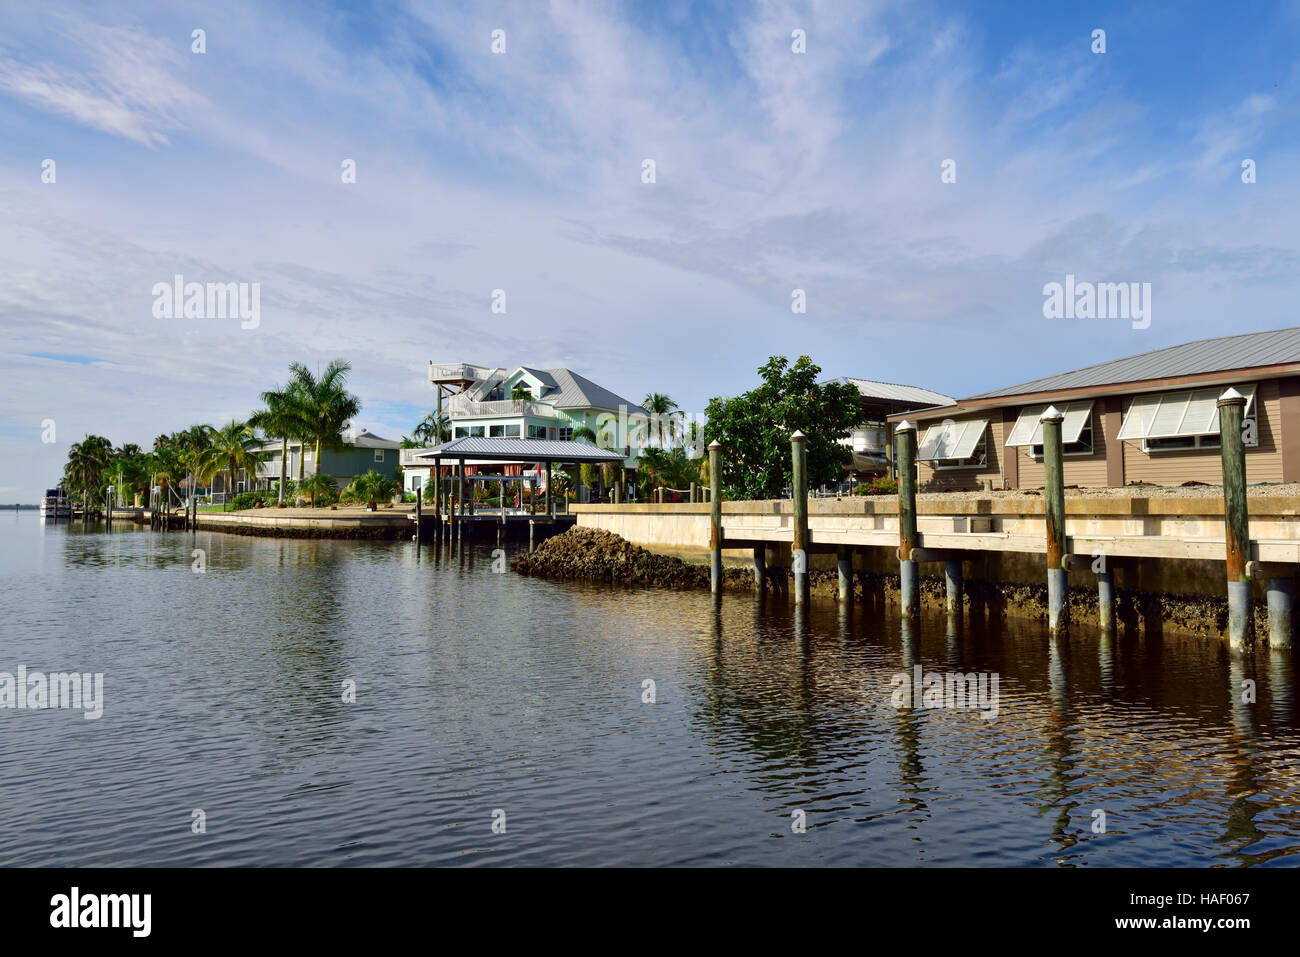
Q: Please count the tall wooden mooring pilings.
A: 5